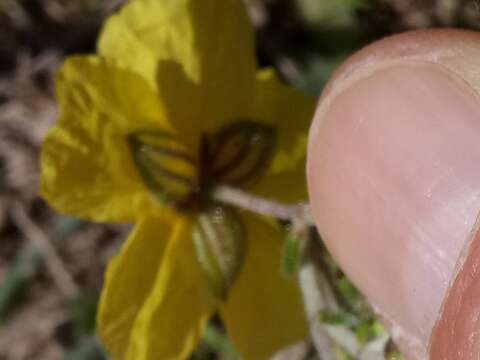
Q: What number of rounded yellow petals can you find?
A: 5